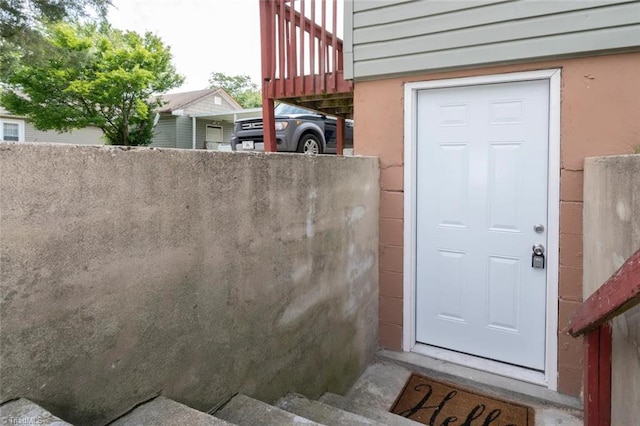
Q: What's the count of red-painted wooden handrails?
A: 2